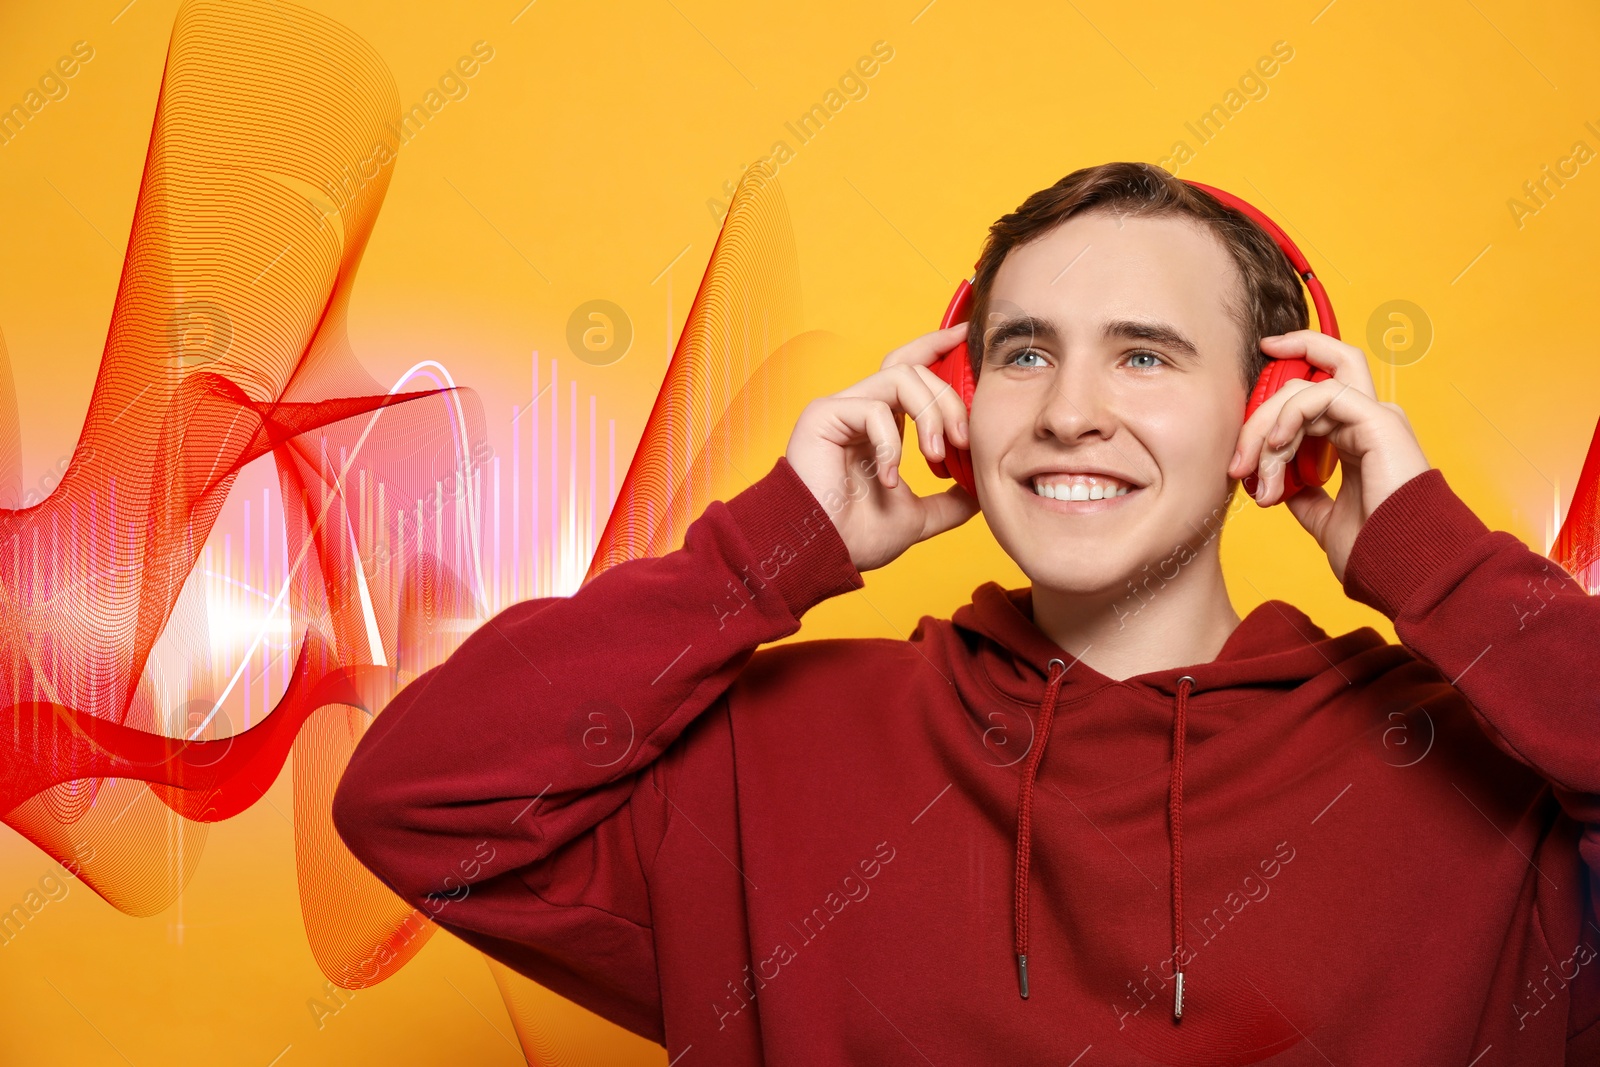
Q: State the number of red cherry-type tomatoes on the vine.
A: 0